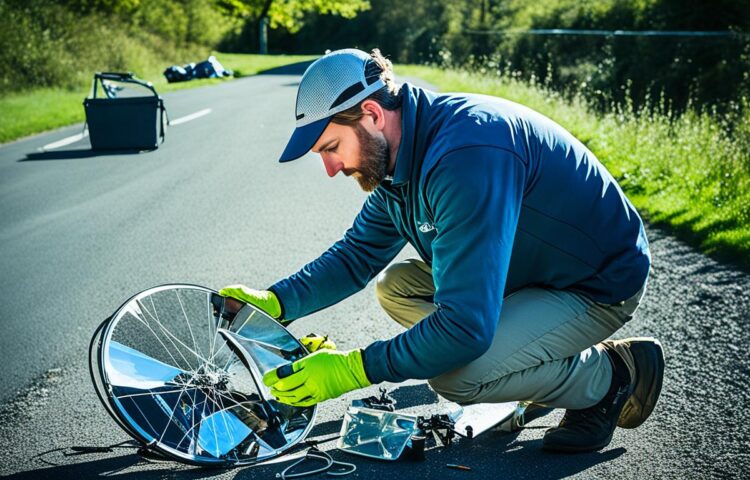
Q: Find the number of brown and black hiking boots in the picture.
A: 2